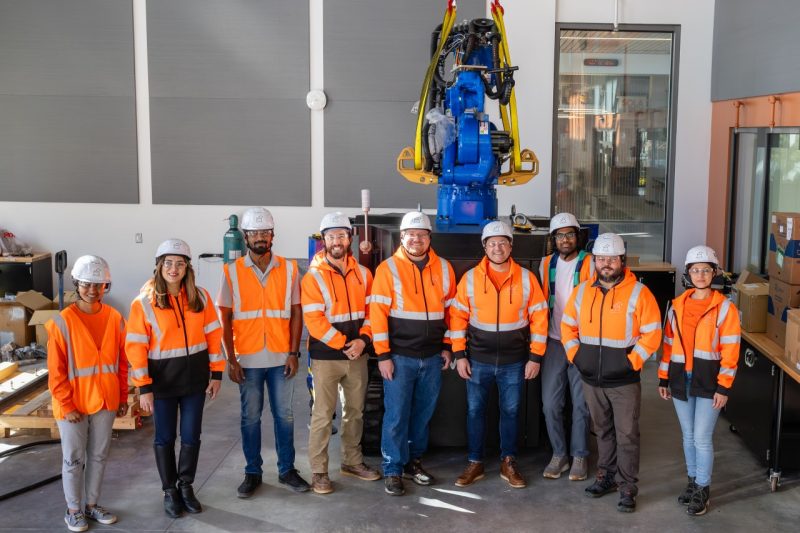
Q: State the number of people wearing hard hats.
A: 9